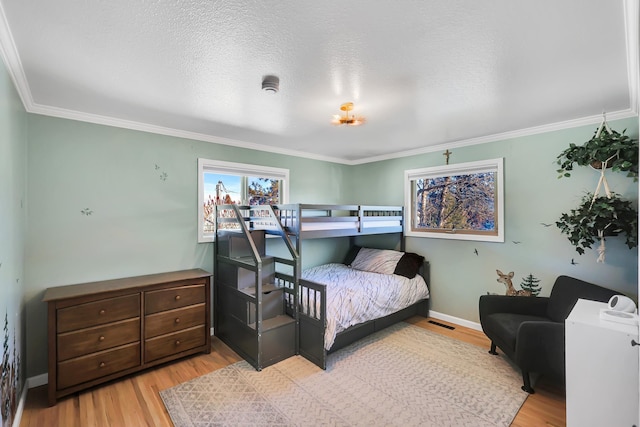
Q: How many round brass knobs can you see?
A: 6